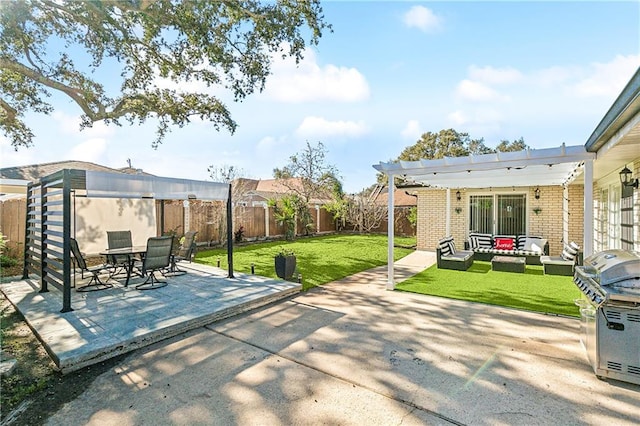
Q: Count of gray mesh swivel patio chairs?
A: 4